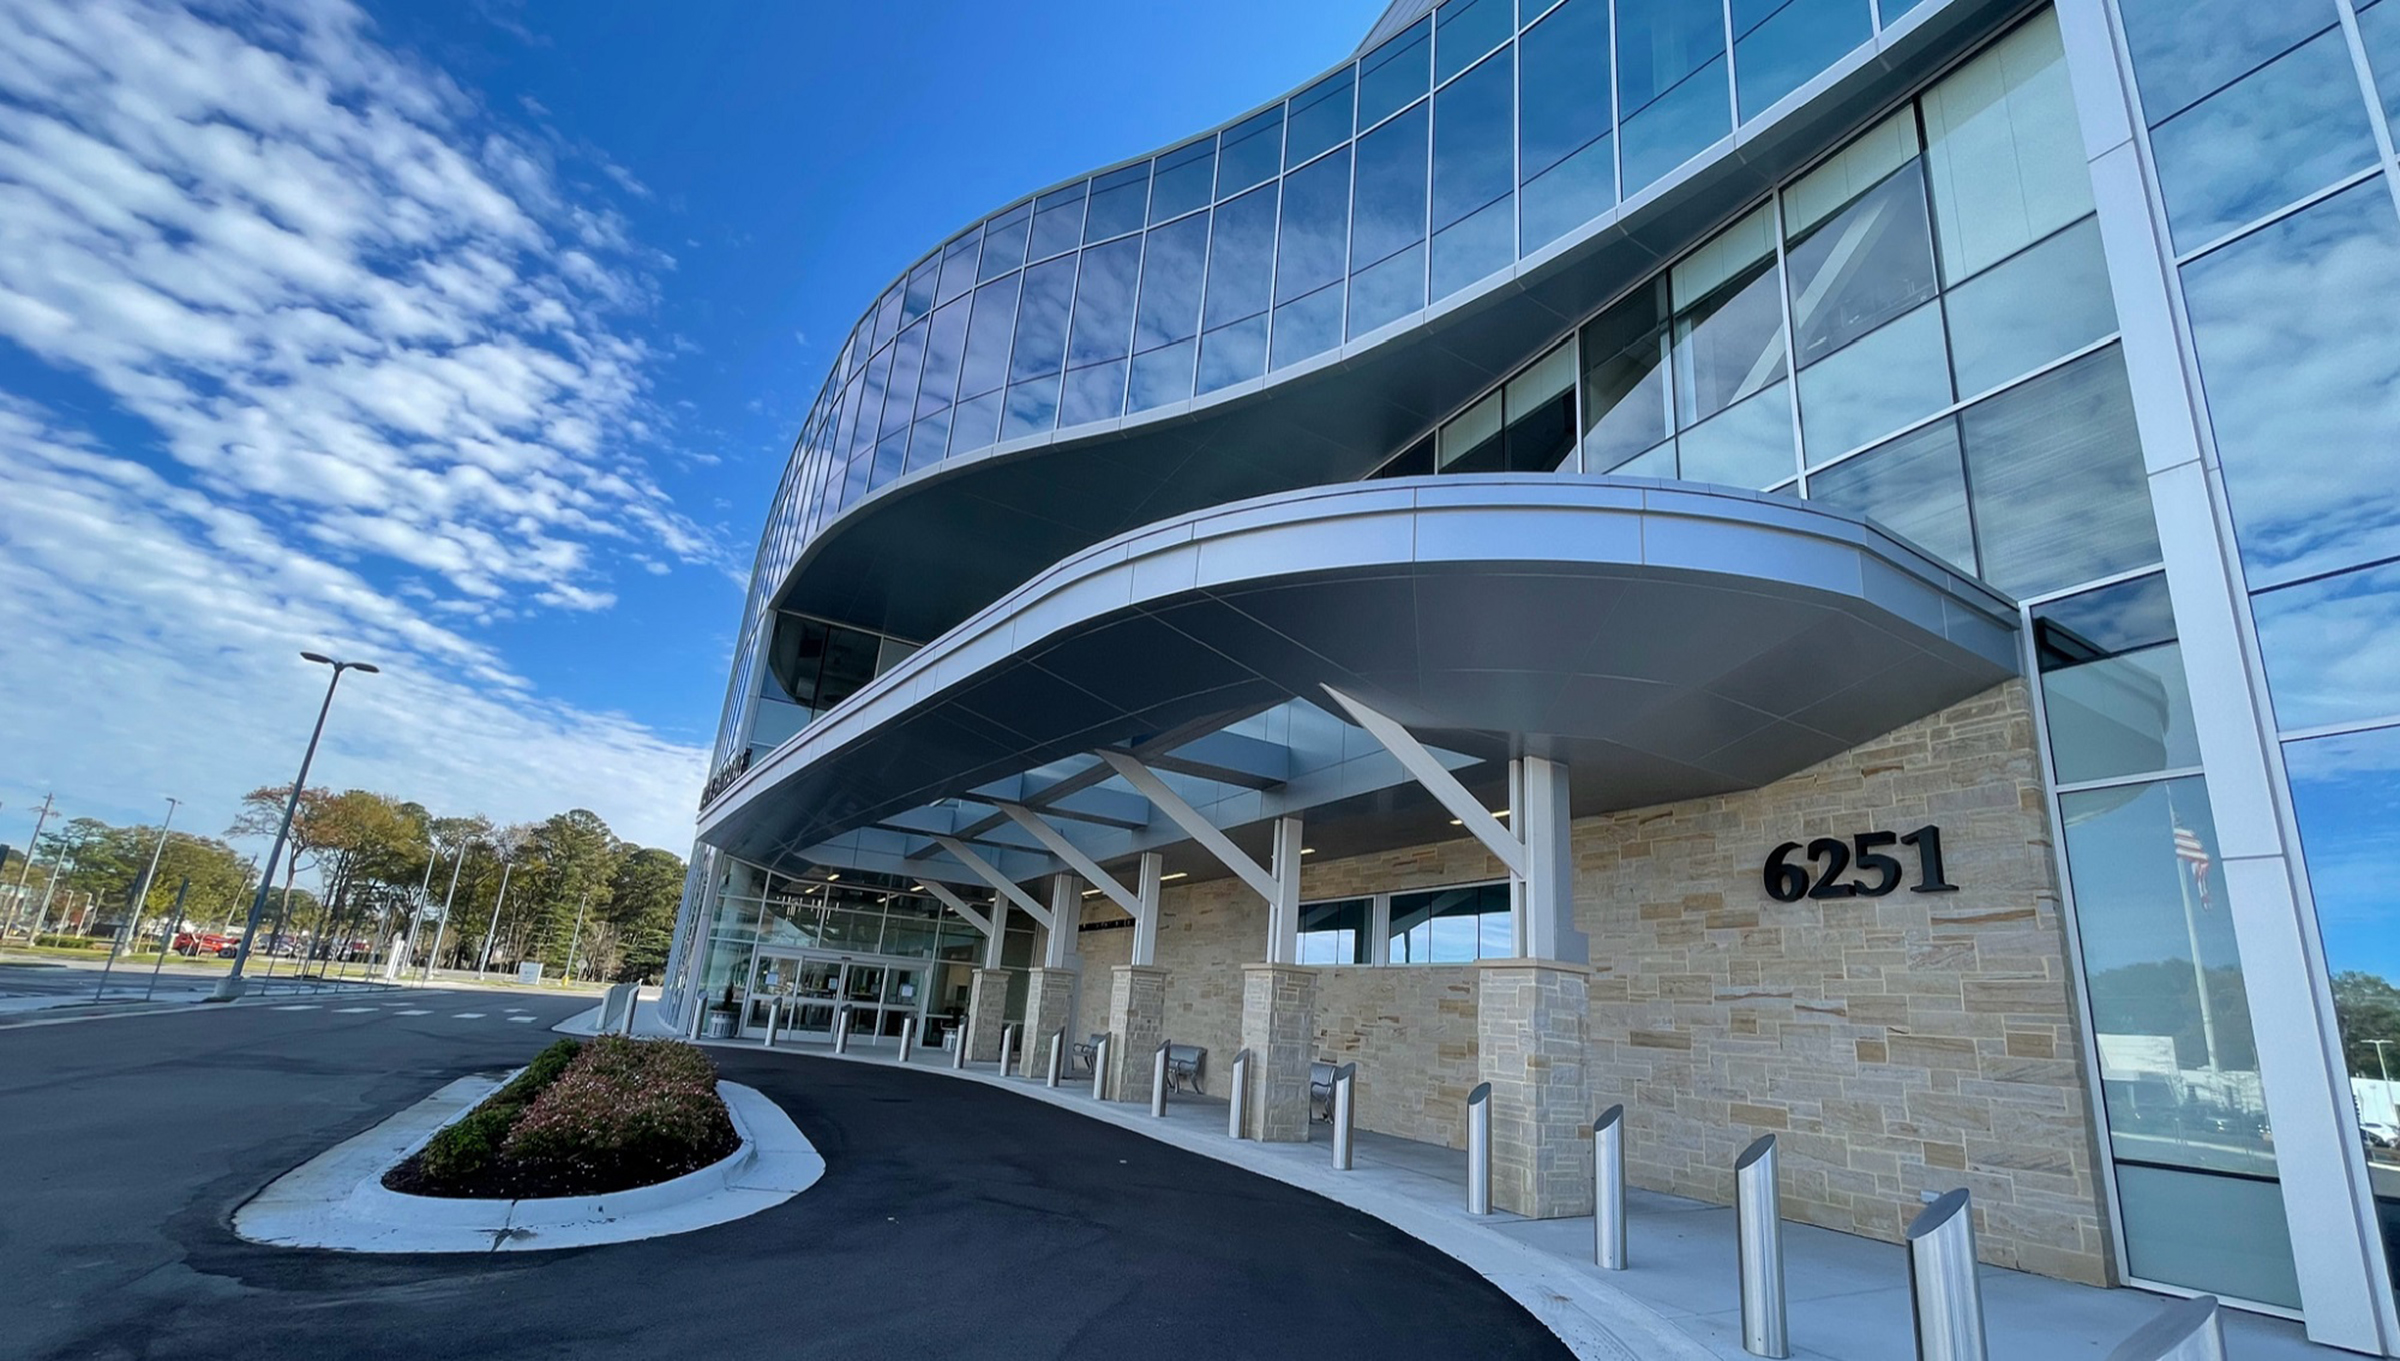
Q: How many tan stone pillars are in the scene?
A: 5